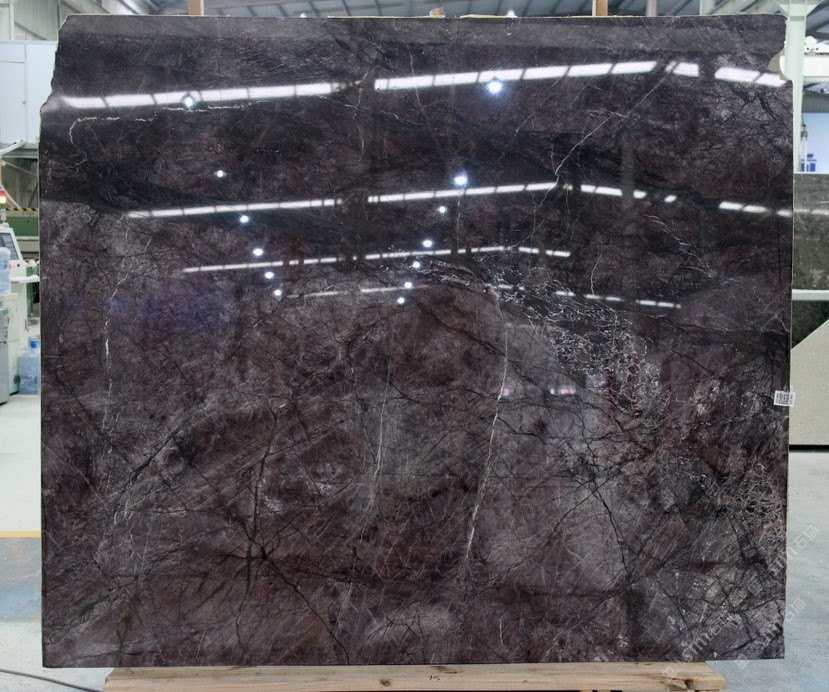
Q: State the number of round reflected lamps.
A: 13